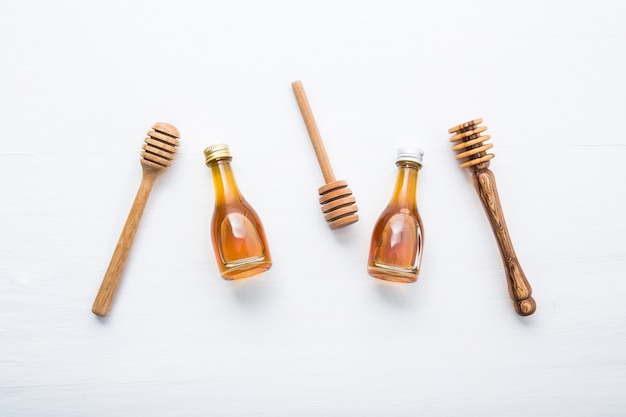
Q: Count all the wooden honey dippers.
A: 3